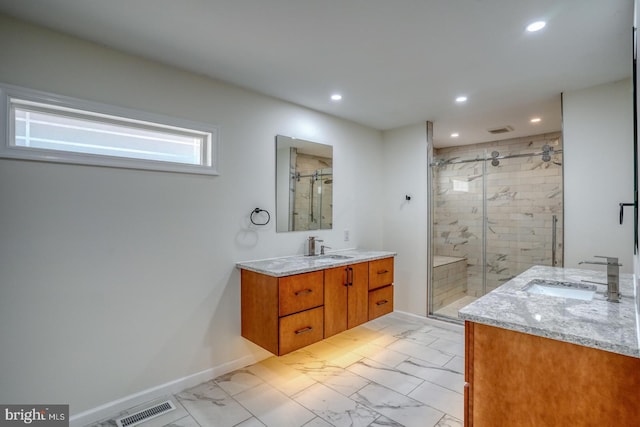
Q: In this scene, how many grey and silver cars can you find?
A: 0